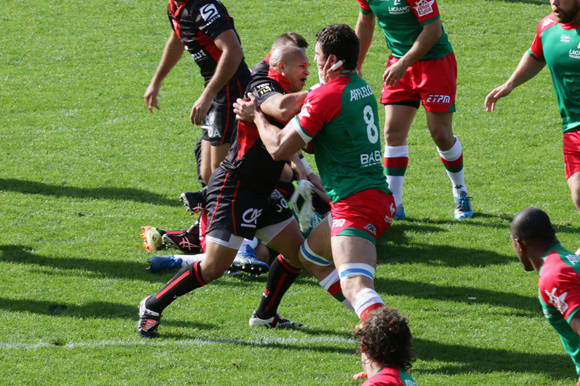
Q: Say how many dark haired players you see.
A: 4